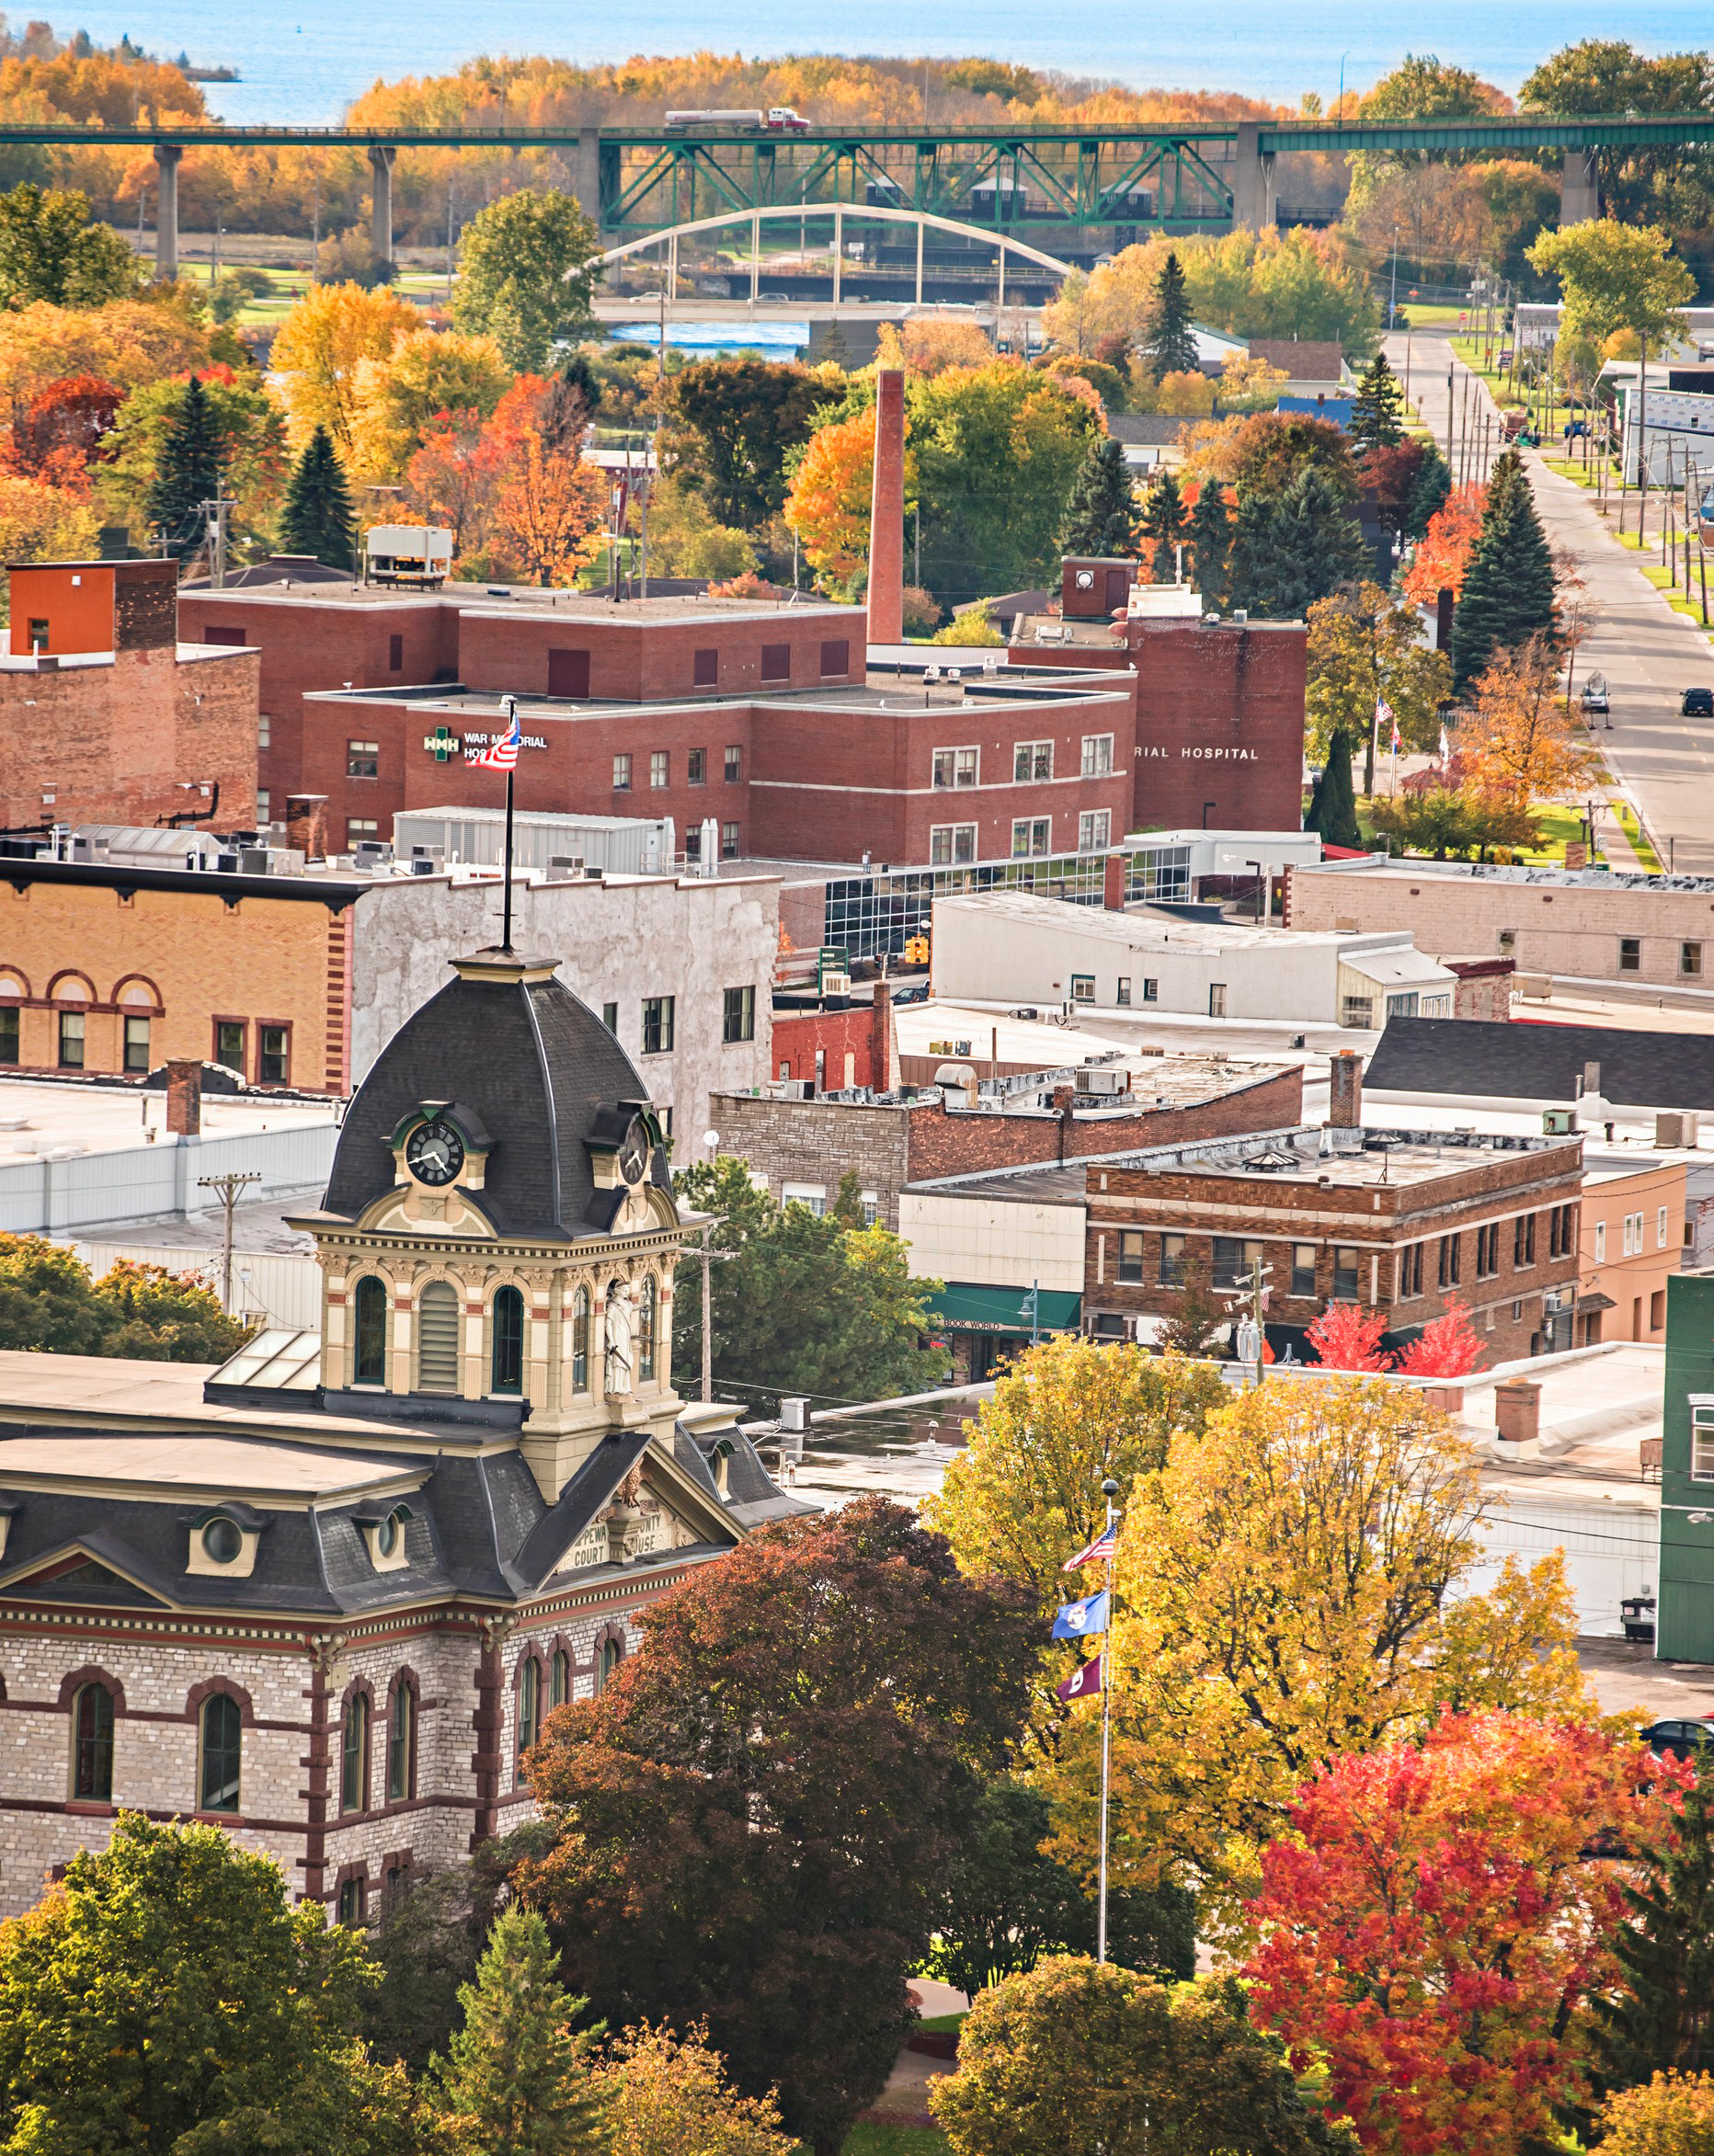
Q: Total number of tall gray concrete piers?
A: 5